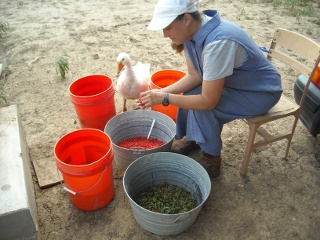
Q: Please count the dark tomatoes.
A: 0